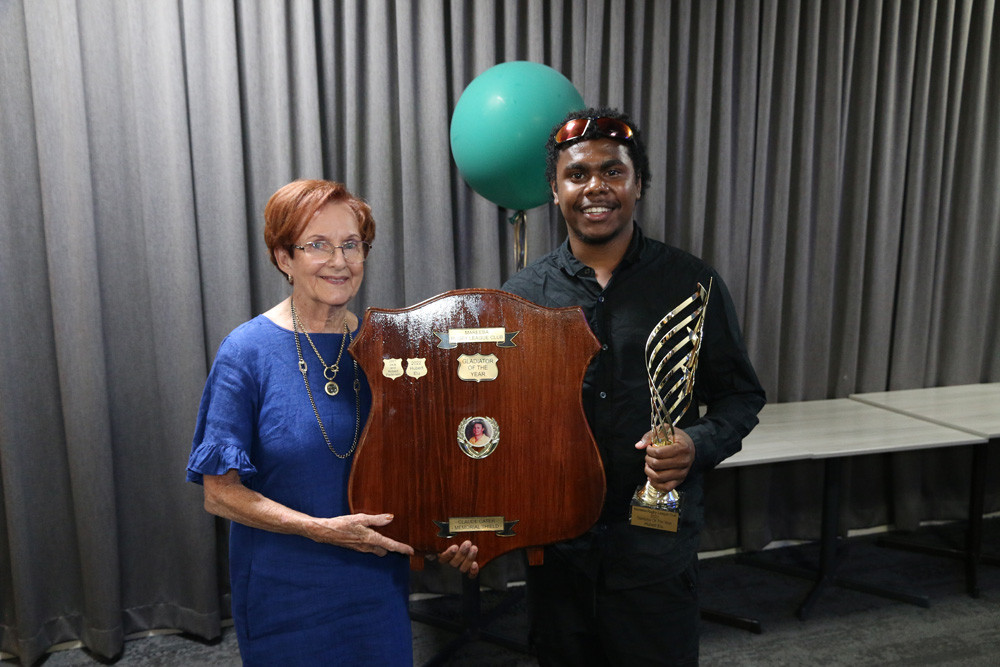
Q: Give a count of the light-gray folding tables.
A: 2